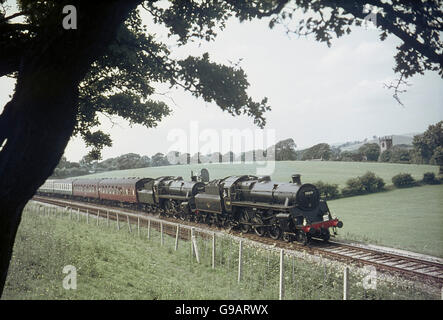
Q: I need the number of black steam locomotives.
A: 2